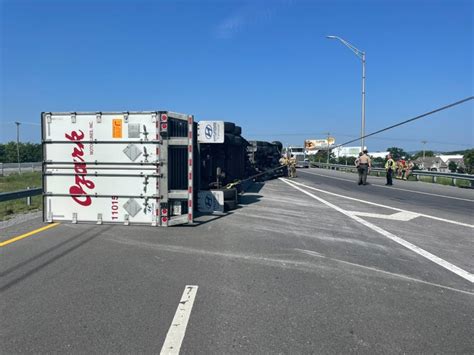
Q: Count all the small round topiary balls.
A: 0